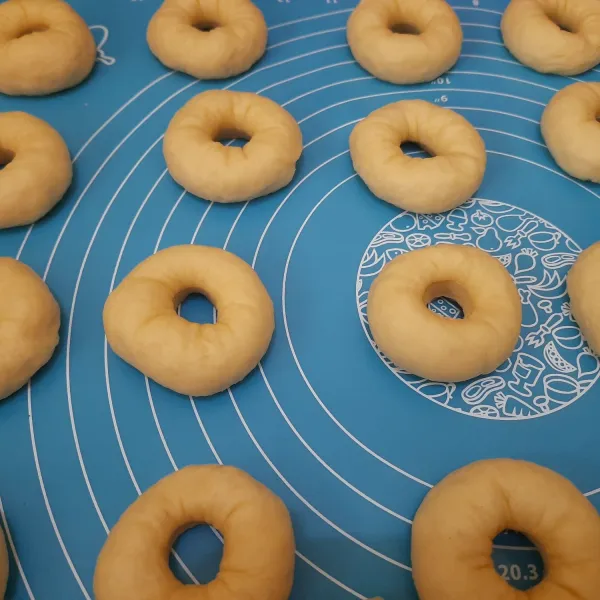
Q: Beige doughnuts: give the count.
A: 15